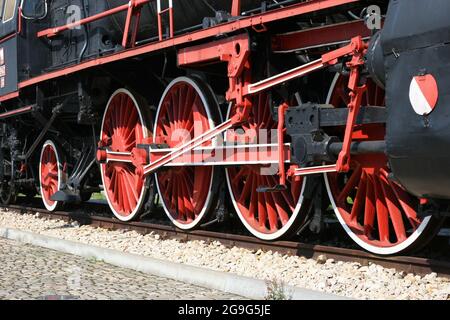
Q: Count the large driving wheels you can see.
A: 4